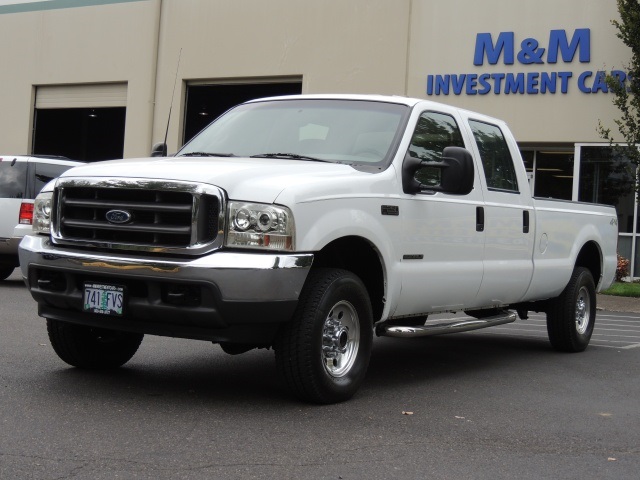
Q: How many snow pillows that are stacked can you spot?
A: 0